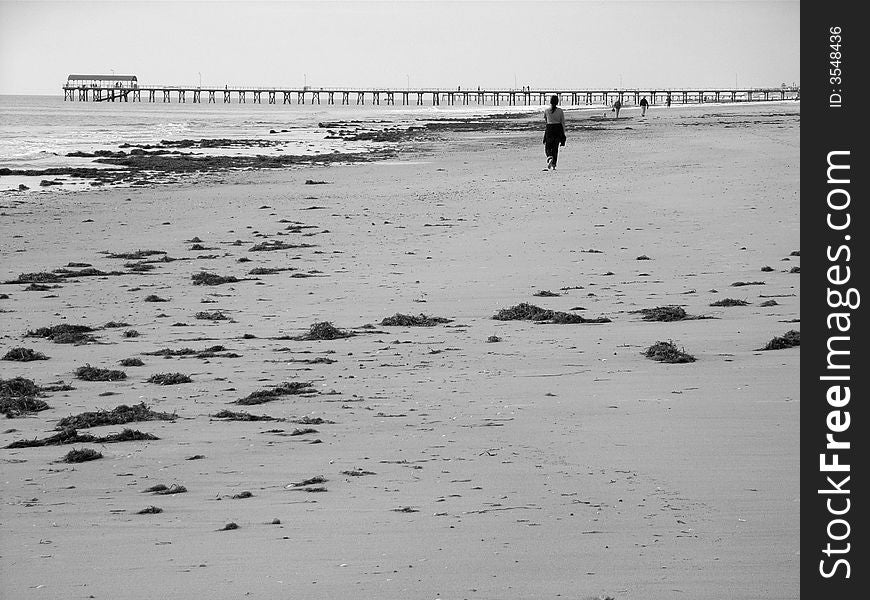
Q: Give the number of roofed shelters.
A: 1